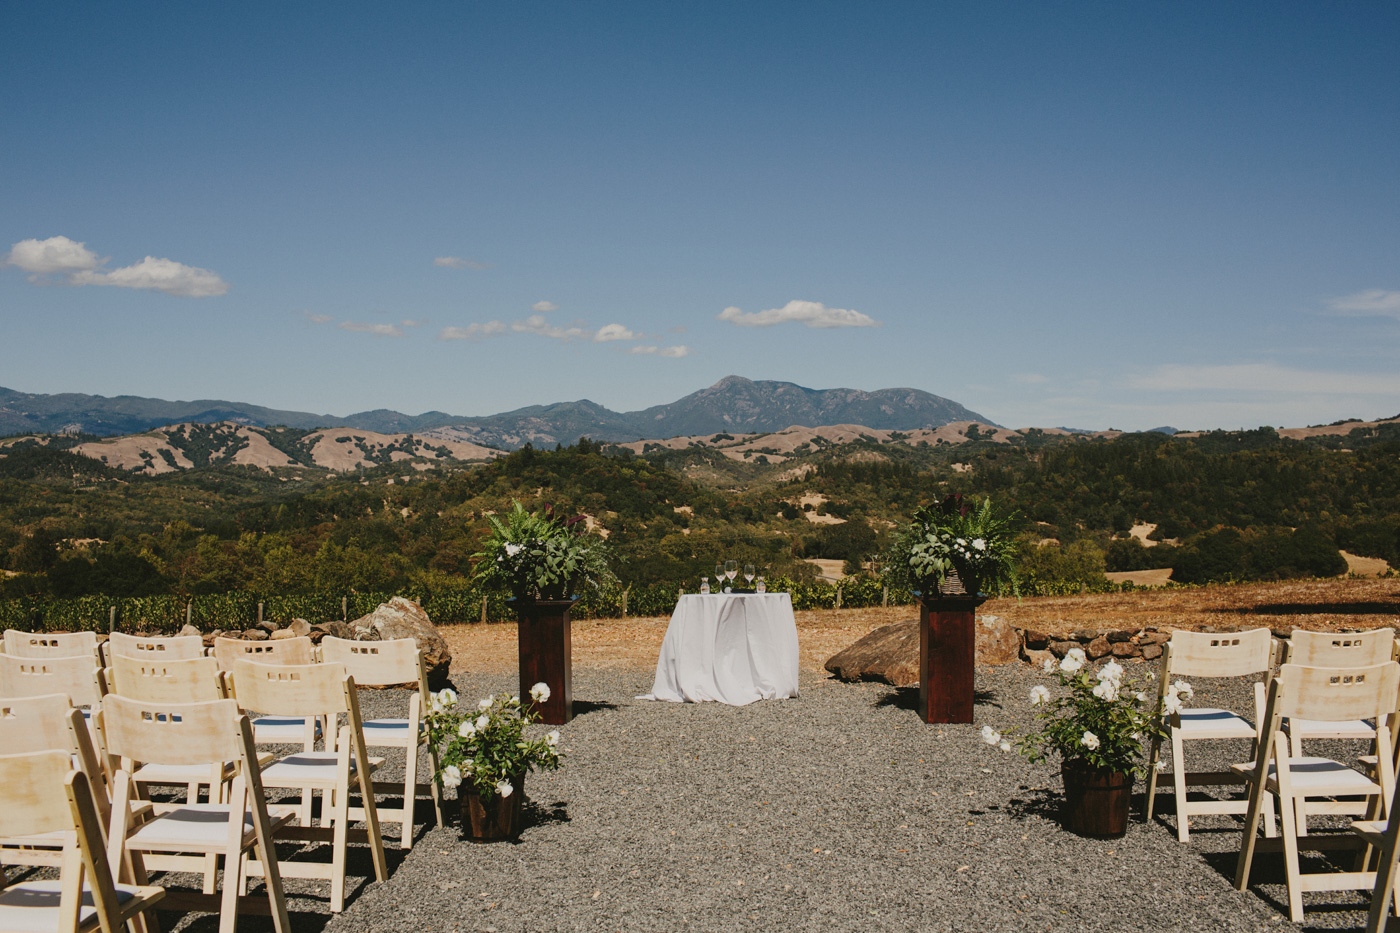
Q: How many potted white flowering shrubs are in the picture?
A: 2